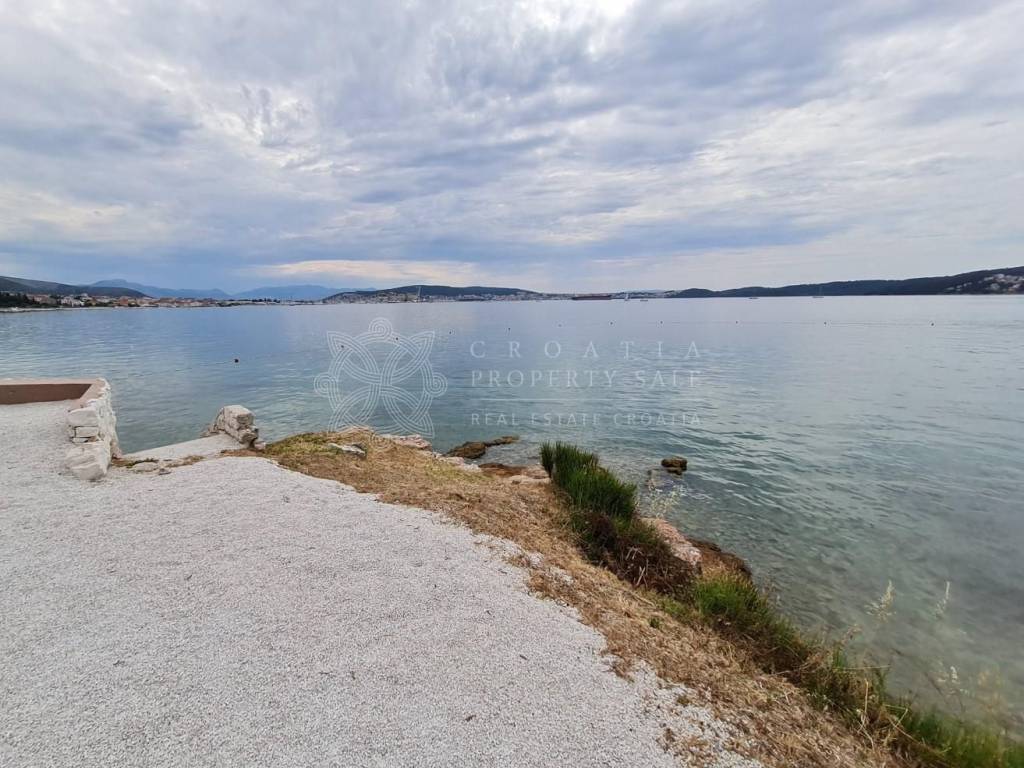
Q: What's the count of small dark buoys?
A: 11